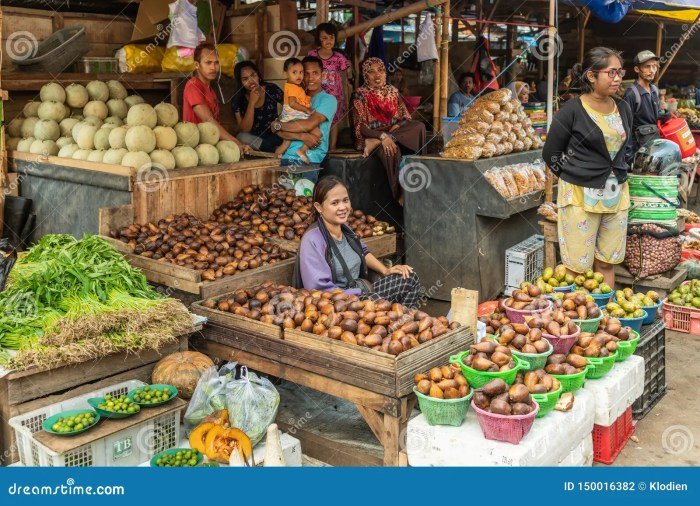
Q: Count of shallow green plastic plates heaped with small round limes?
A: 4